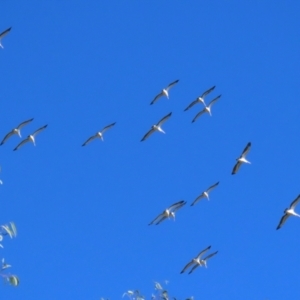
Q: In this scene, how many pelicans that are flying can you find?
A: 15